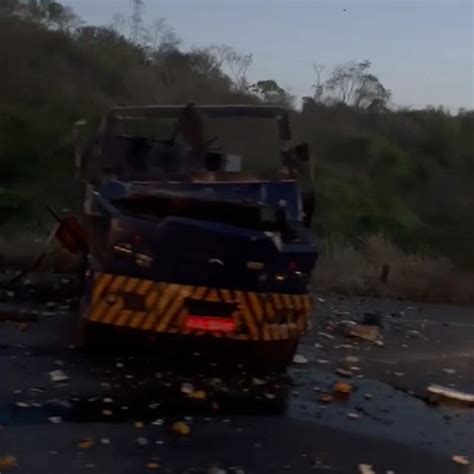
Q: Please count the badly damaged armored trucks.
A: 1